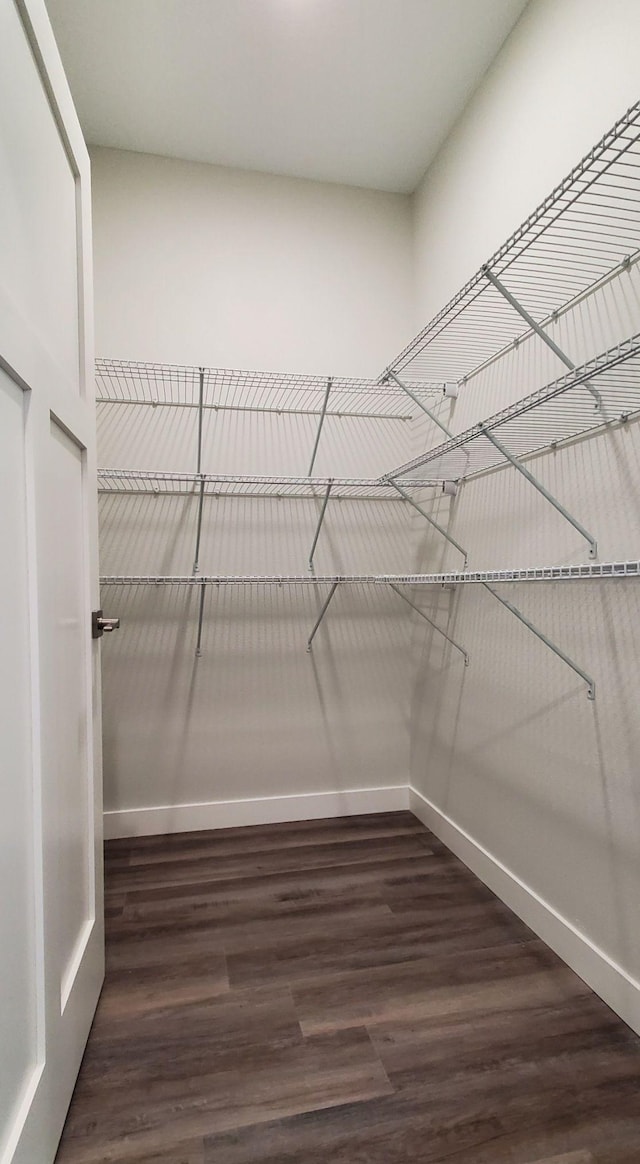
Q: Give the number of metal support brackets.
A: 12